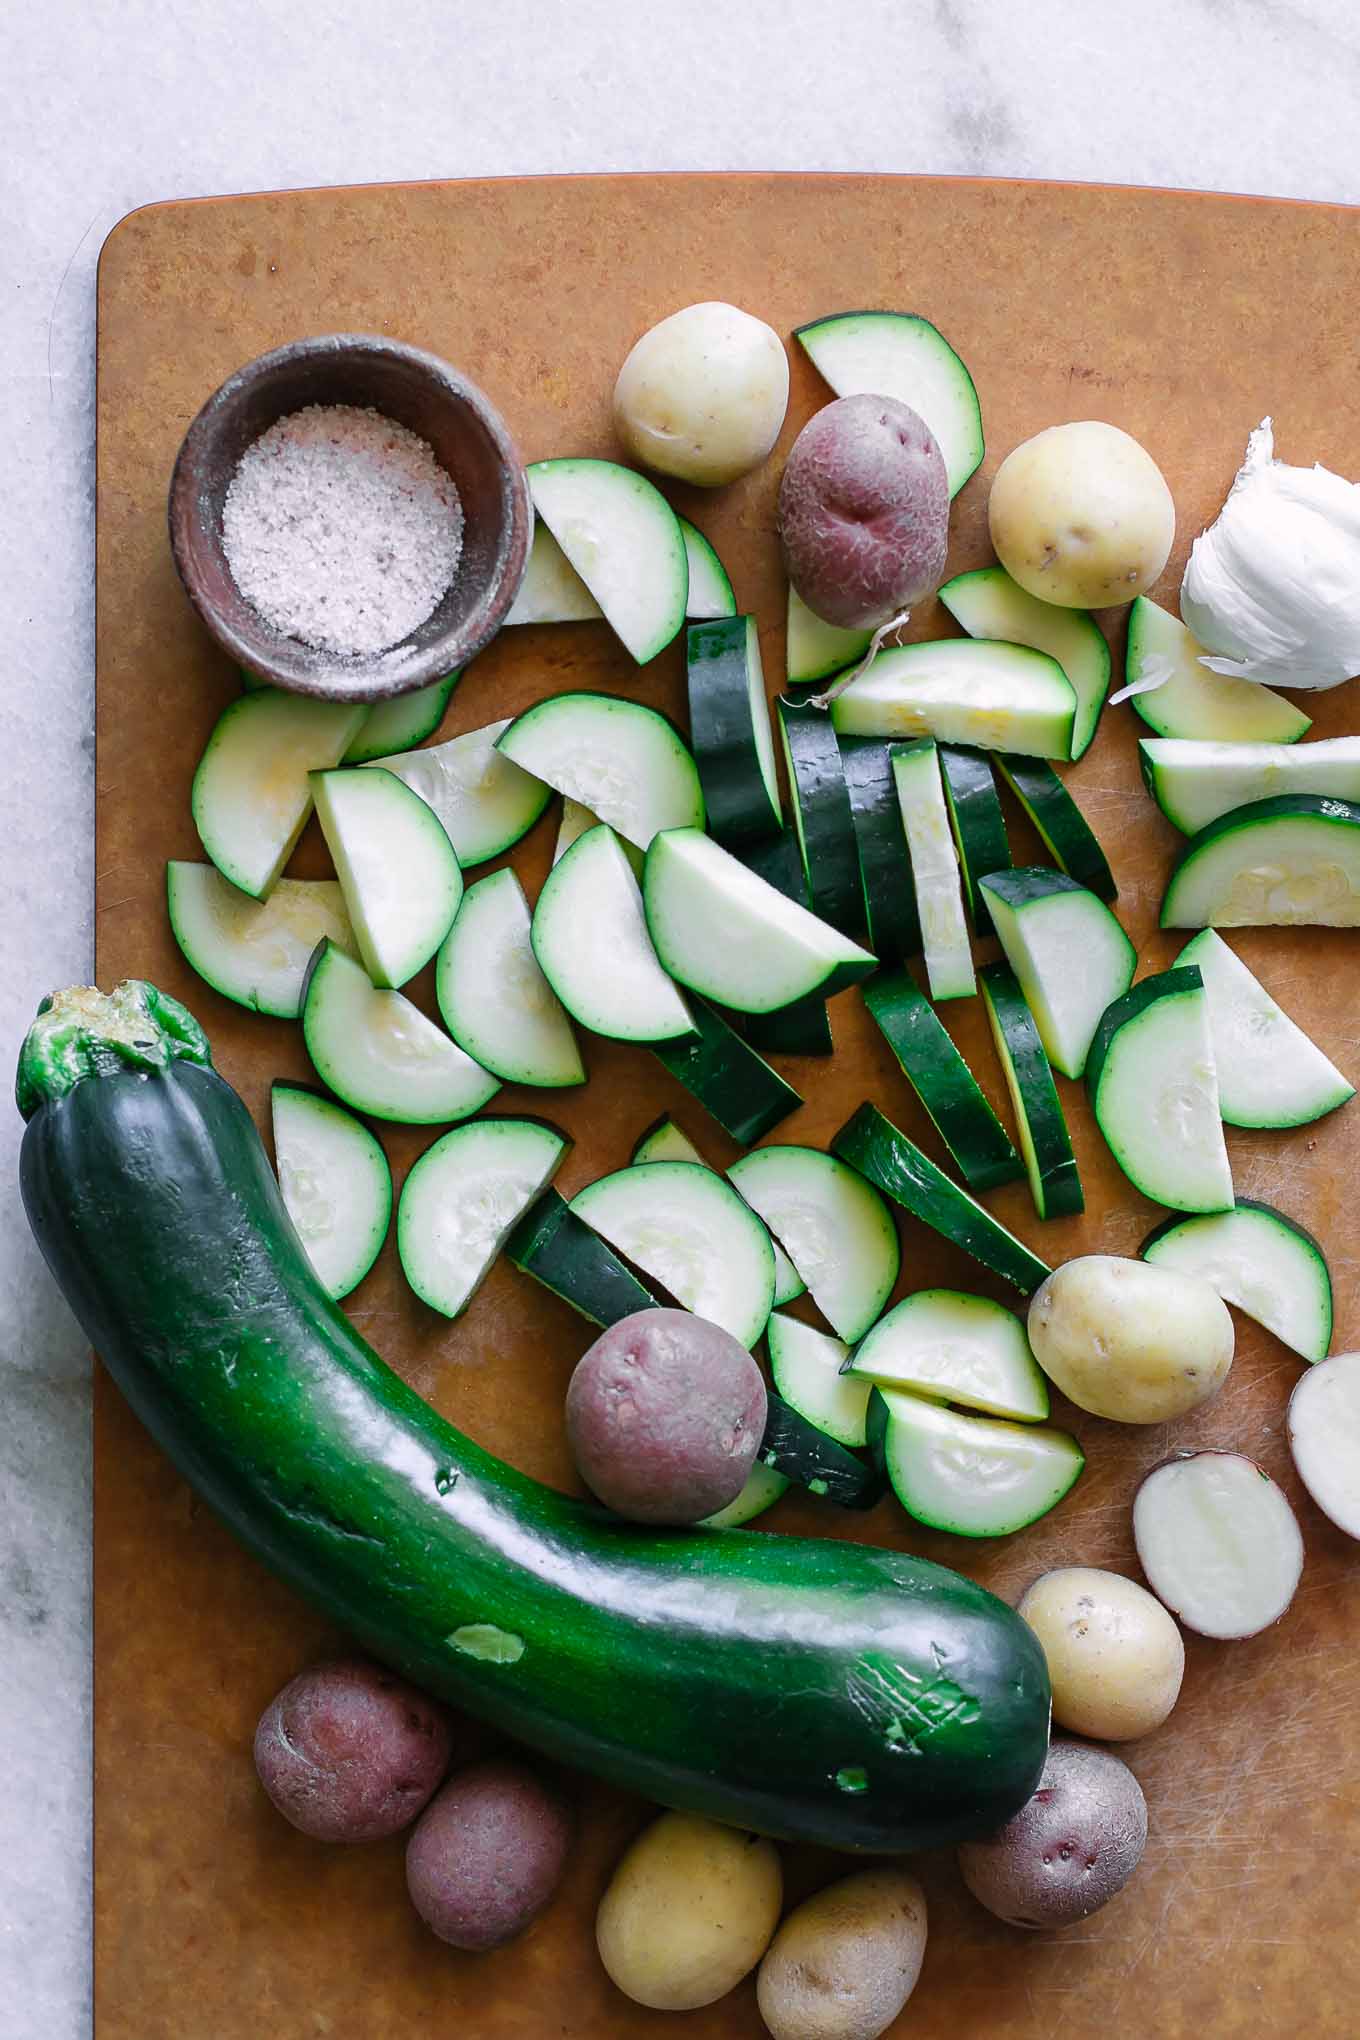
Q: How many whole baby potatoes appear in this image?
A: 11